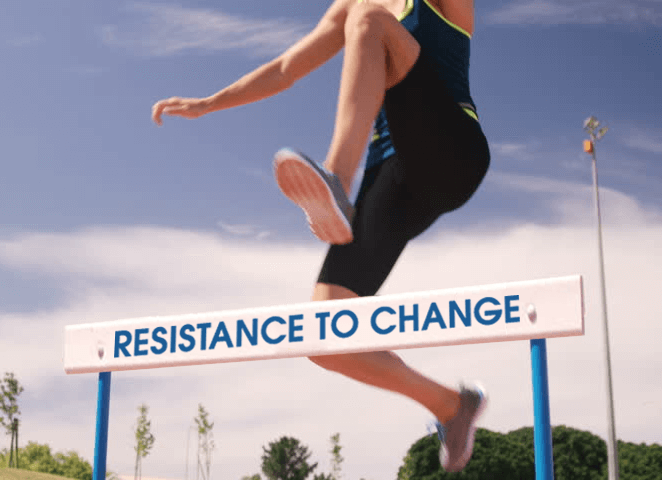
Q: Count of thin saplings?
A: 4